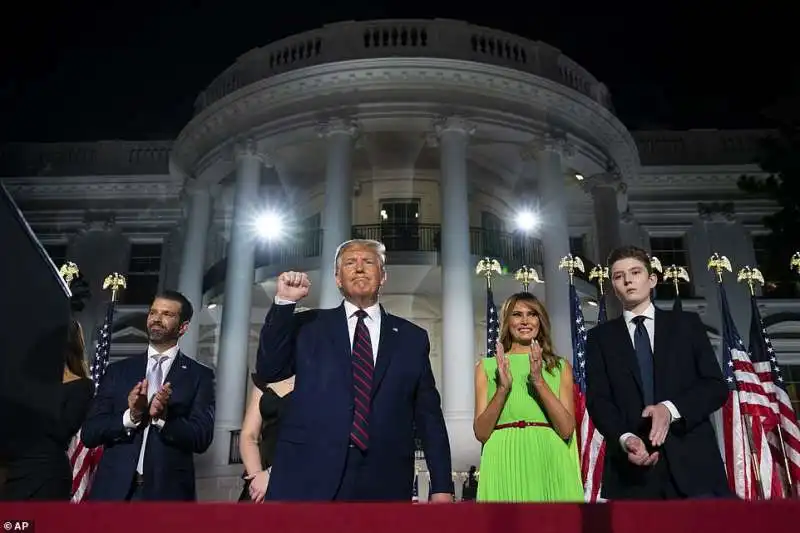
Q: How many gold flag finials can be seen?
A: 11